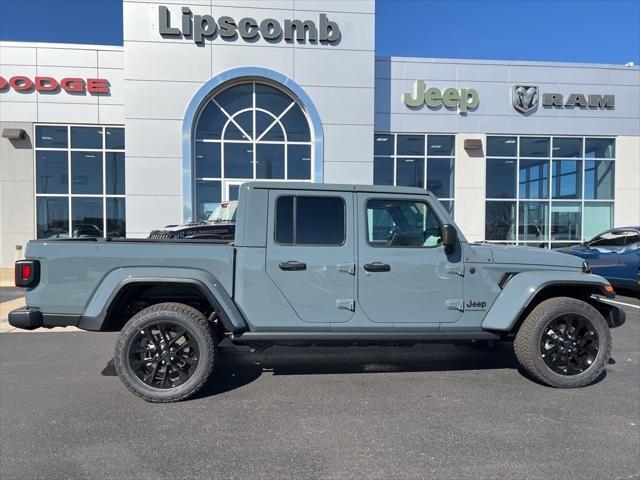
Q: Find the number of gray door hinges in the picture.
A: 4